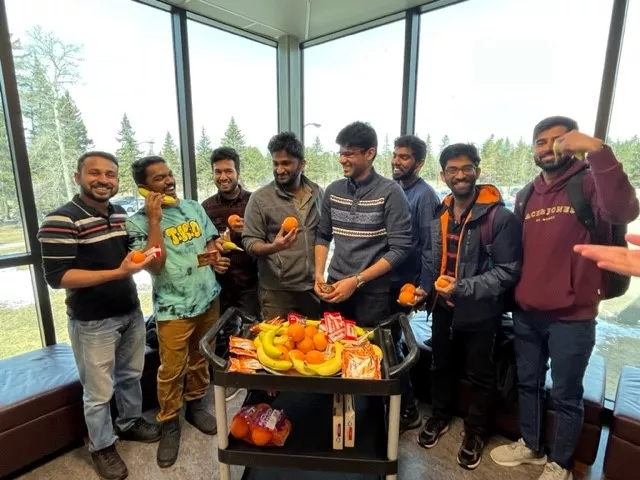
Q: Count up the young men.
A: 8